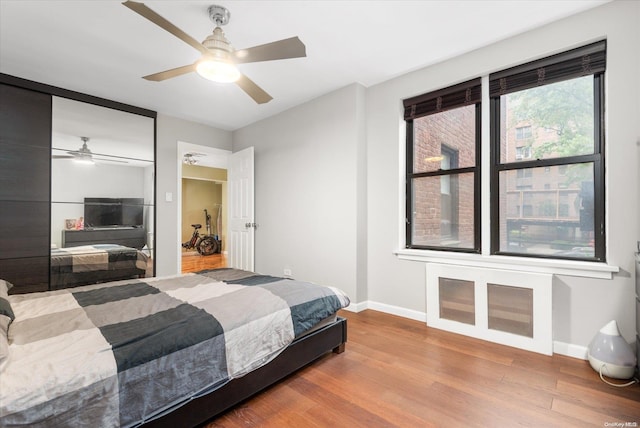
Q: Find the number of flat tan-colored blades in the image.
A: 4